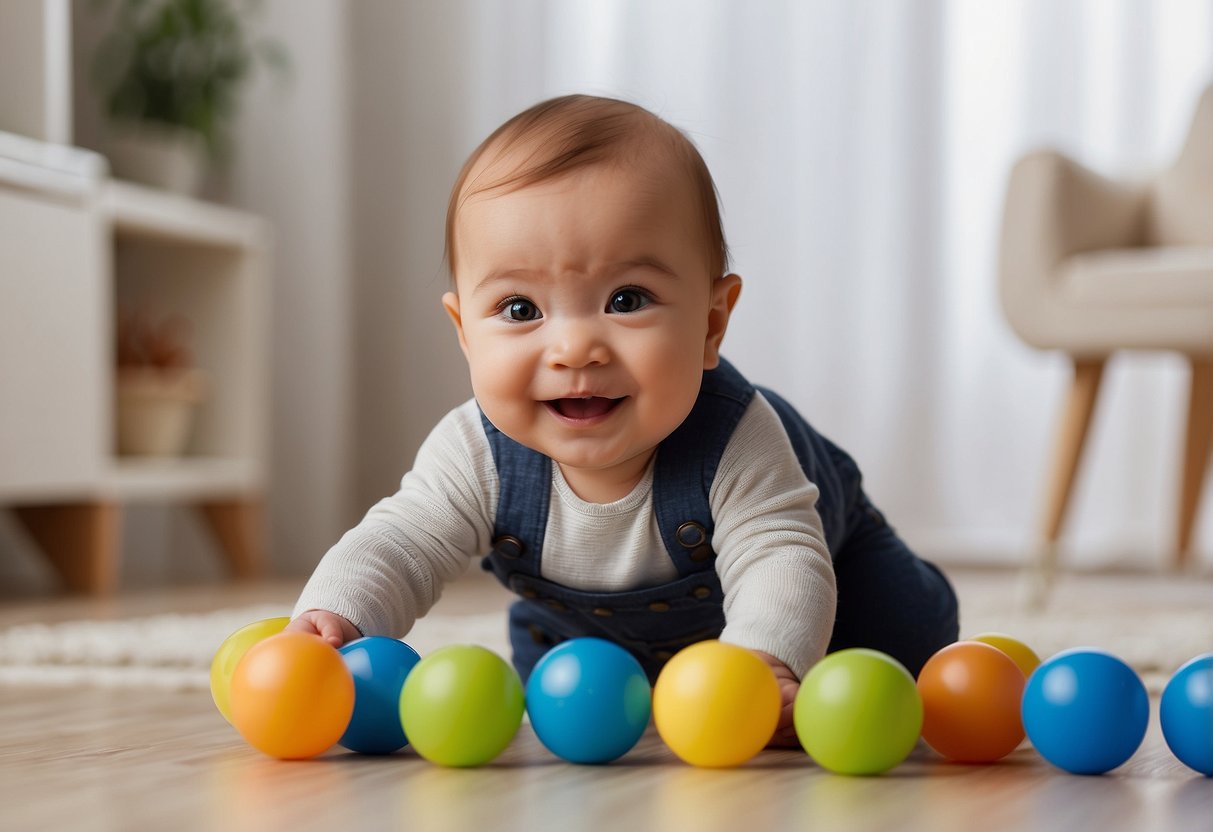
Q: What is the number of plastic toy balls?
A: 11